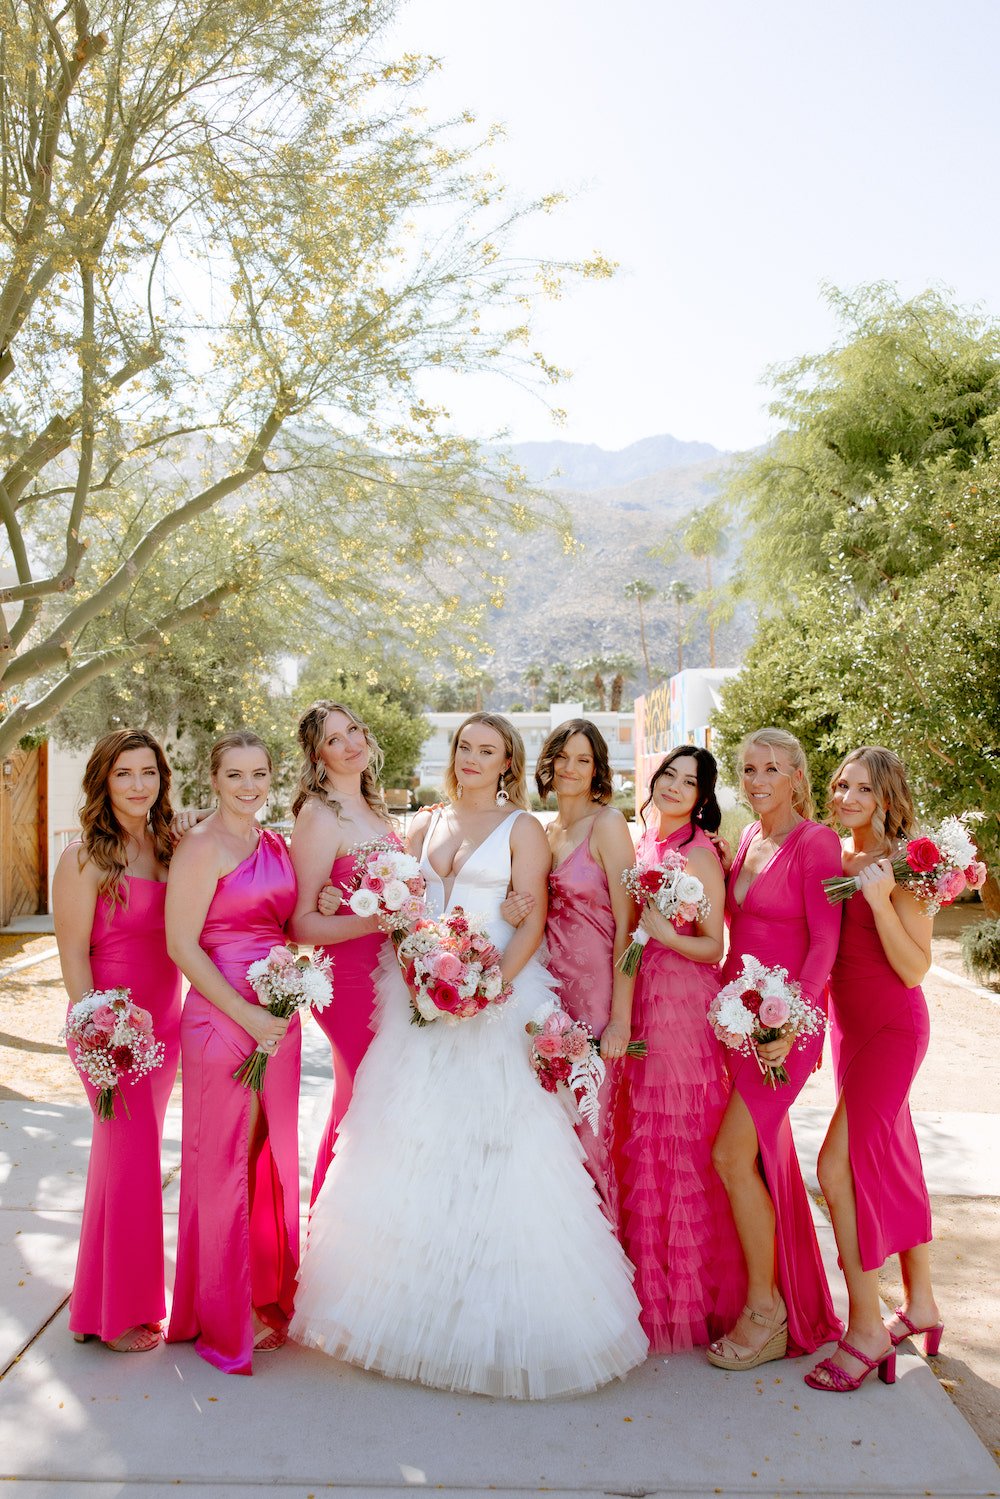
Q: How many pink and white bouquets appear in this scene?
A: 8